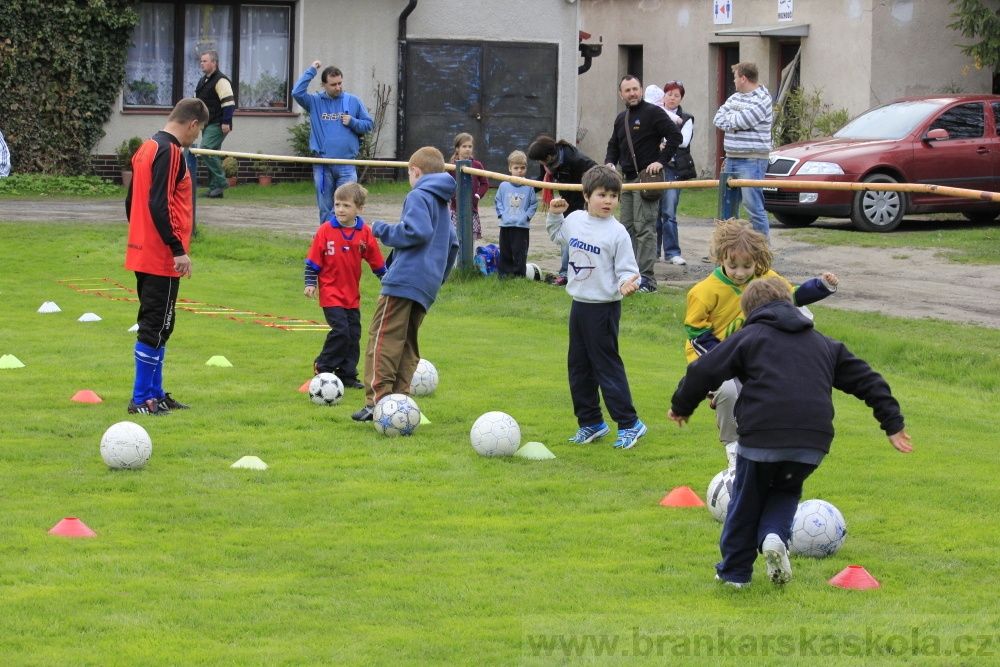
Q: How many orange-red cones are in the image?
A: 5